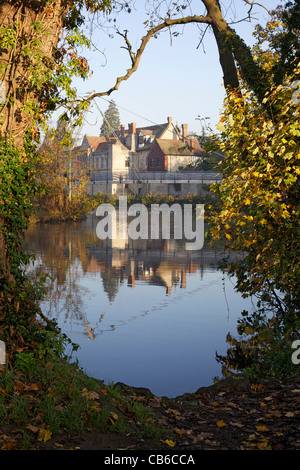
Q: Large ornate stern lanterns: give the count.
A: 0